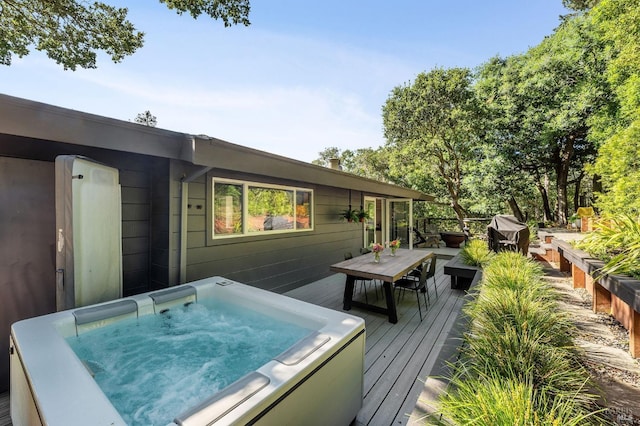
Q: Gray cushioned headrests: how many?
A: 4